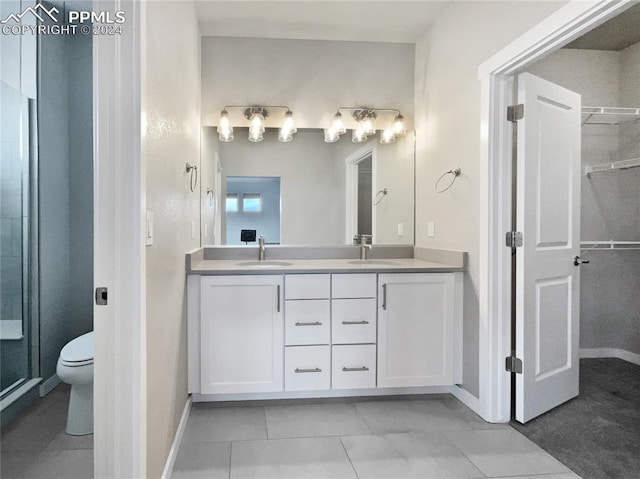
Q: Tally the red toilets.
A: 0